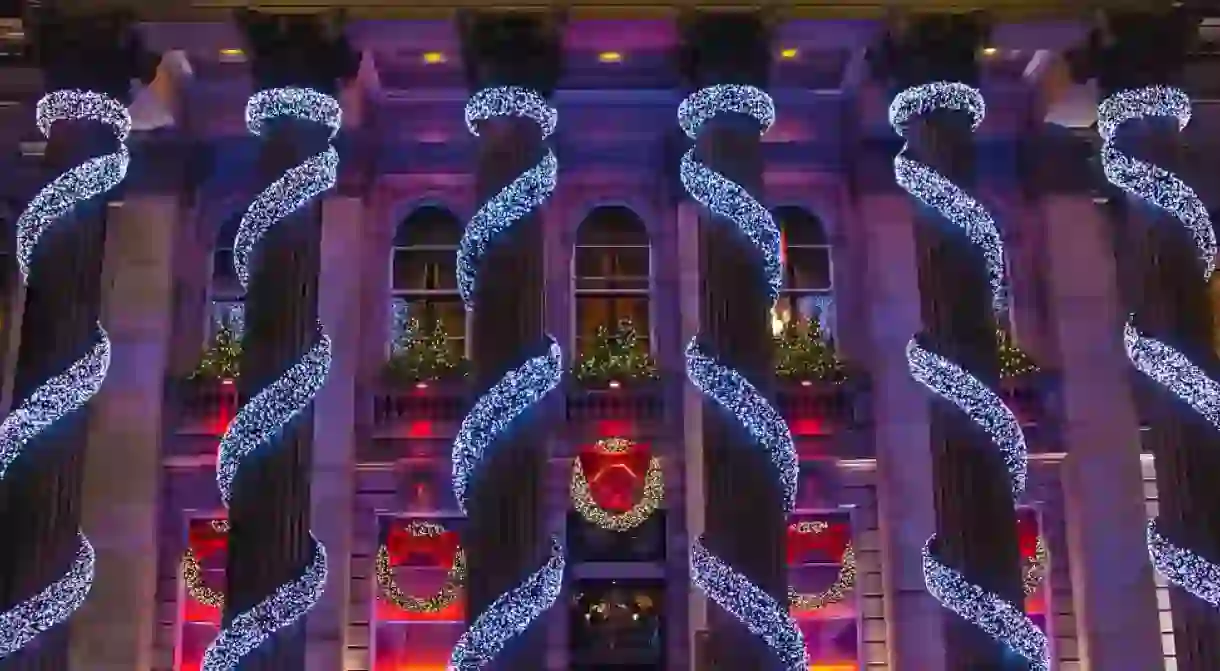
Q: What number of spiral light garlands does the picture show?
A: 6